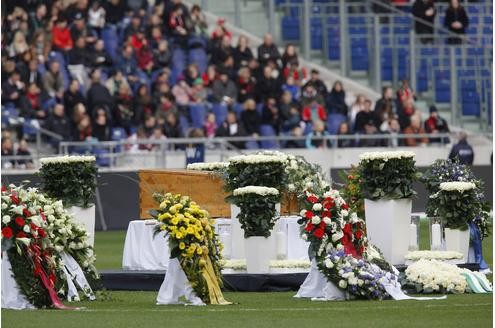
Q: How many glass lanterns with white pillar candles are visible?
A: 4